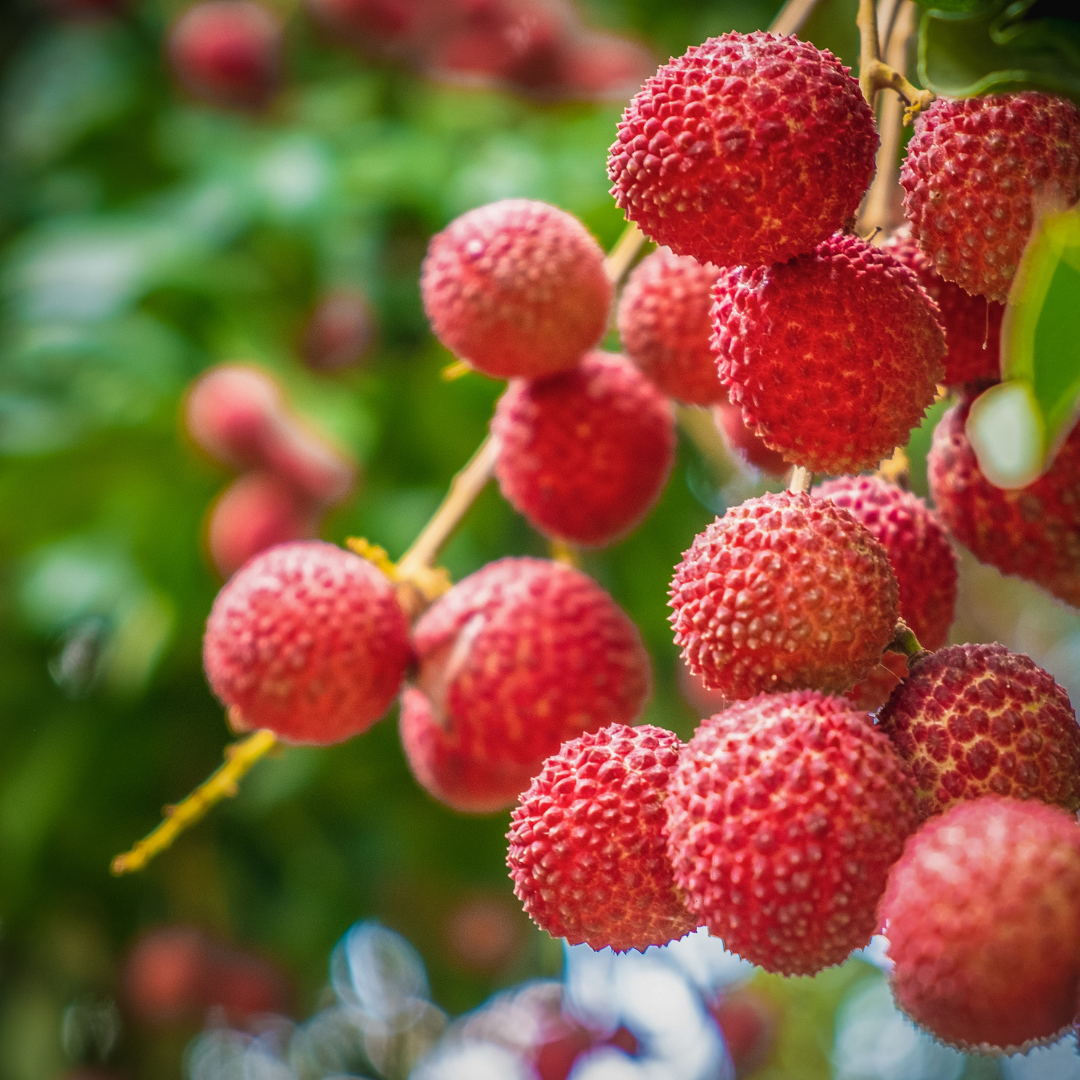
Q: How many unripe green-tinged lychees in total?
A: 0